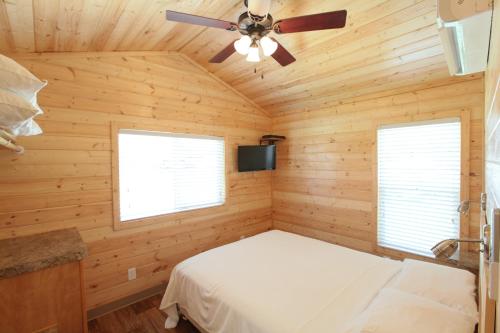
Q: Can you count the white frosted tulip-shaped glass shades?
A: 3